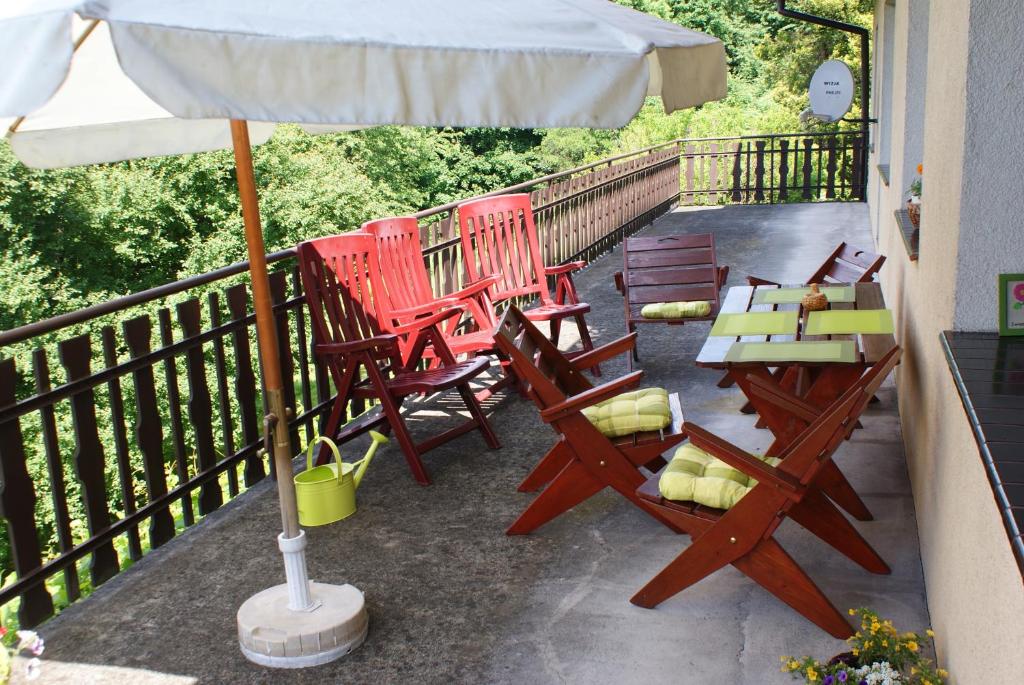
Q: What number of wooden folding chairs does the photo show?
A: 4